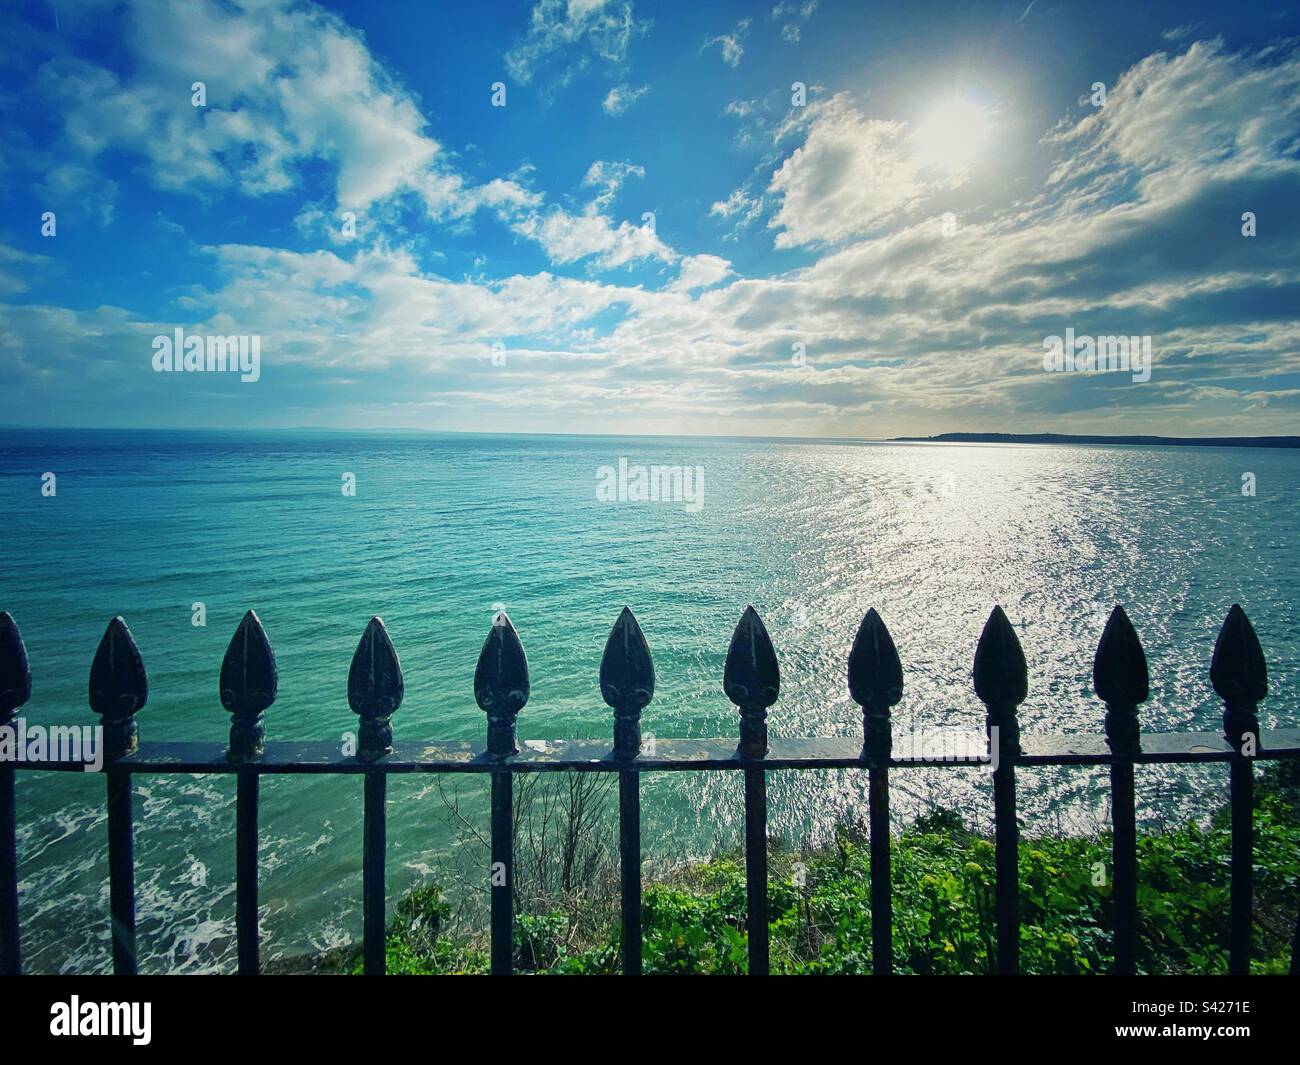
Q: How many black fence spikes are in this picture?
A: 11